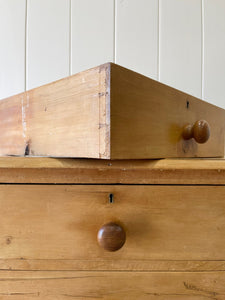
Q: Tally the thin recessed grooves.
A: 5